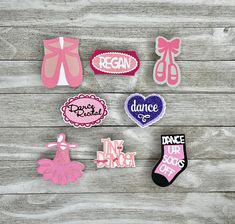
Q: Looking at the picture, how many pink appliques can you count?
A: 7